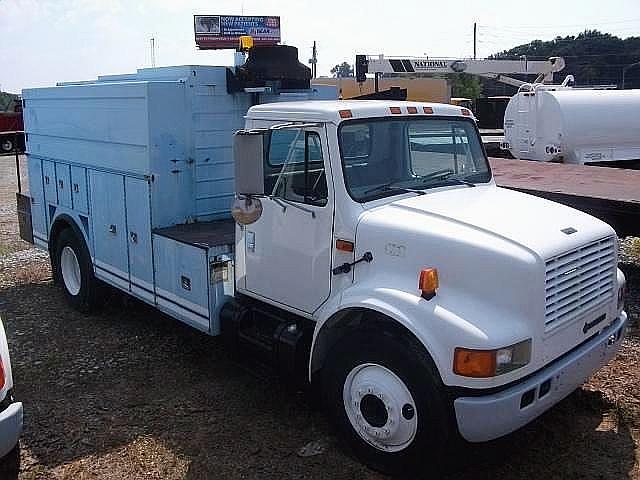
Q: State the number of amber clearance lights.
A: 5